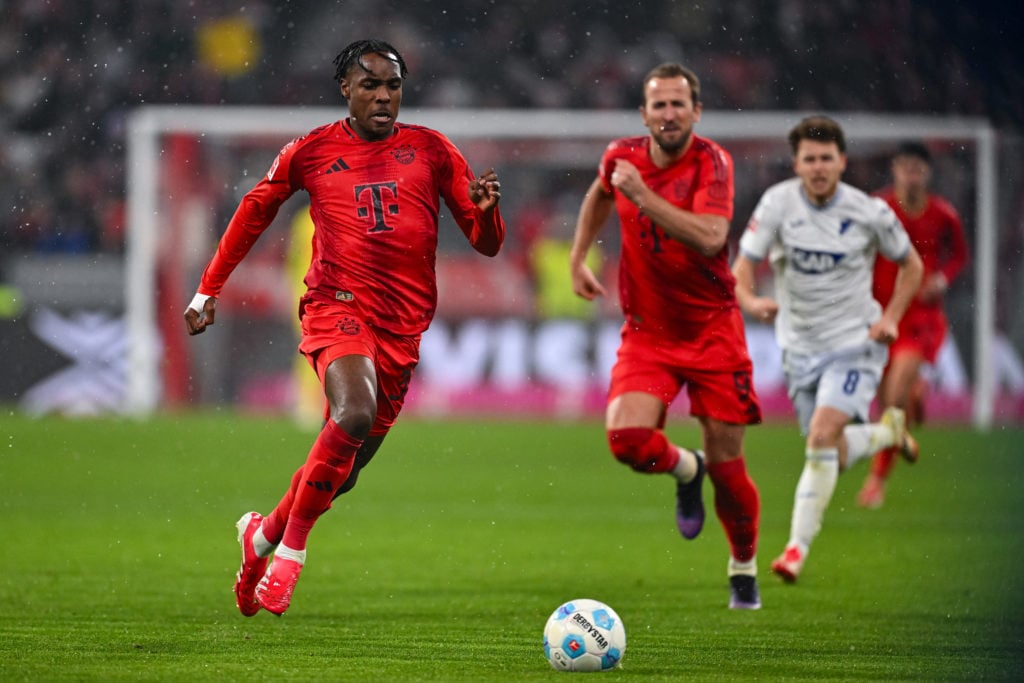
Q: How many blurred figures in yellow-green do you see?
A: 2